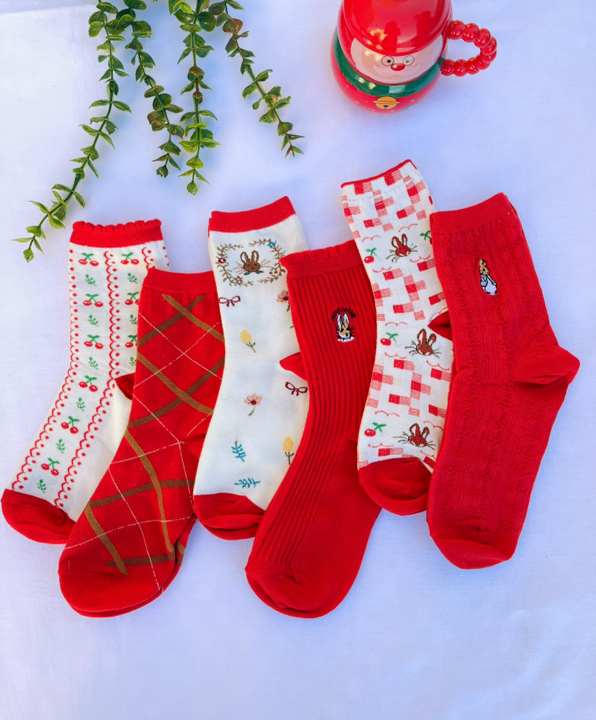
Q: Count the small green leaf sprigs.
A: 9